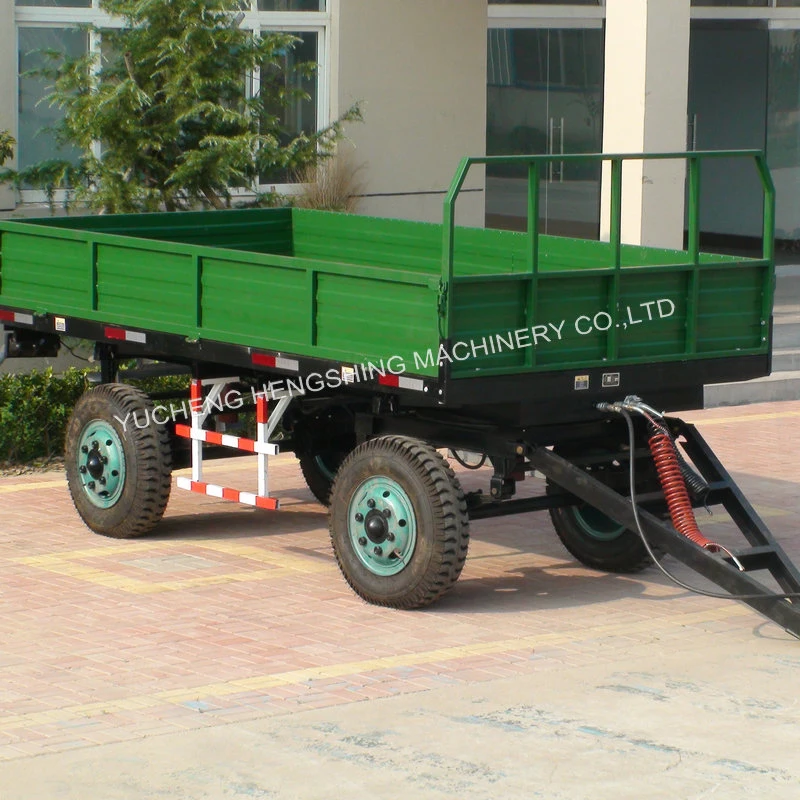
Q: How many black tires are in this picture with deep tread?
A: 4